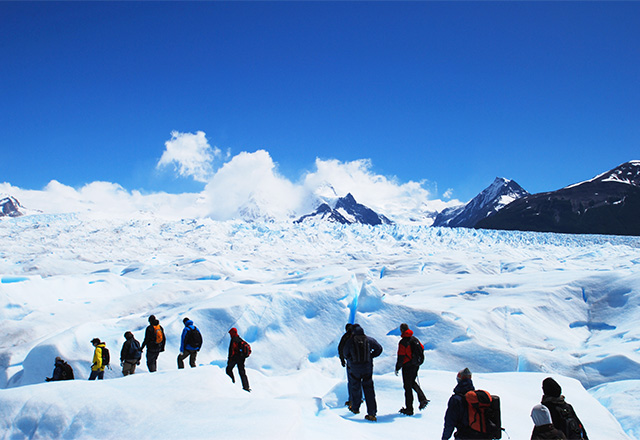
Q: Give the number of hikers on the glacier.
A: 12